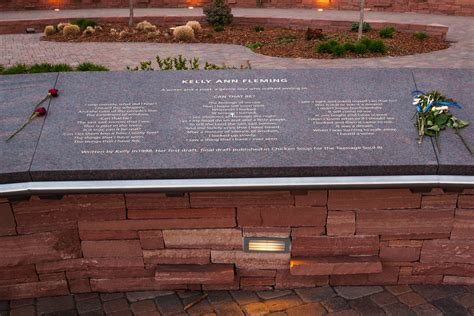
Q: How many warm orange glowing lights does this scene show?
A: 4